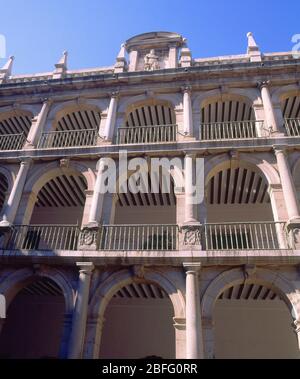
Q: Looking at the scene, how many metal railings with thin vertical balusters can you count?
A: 8